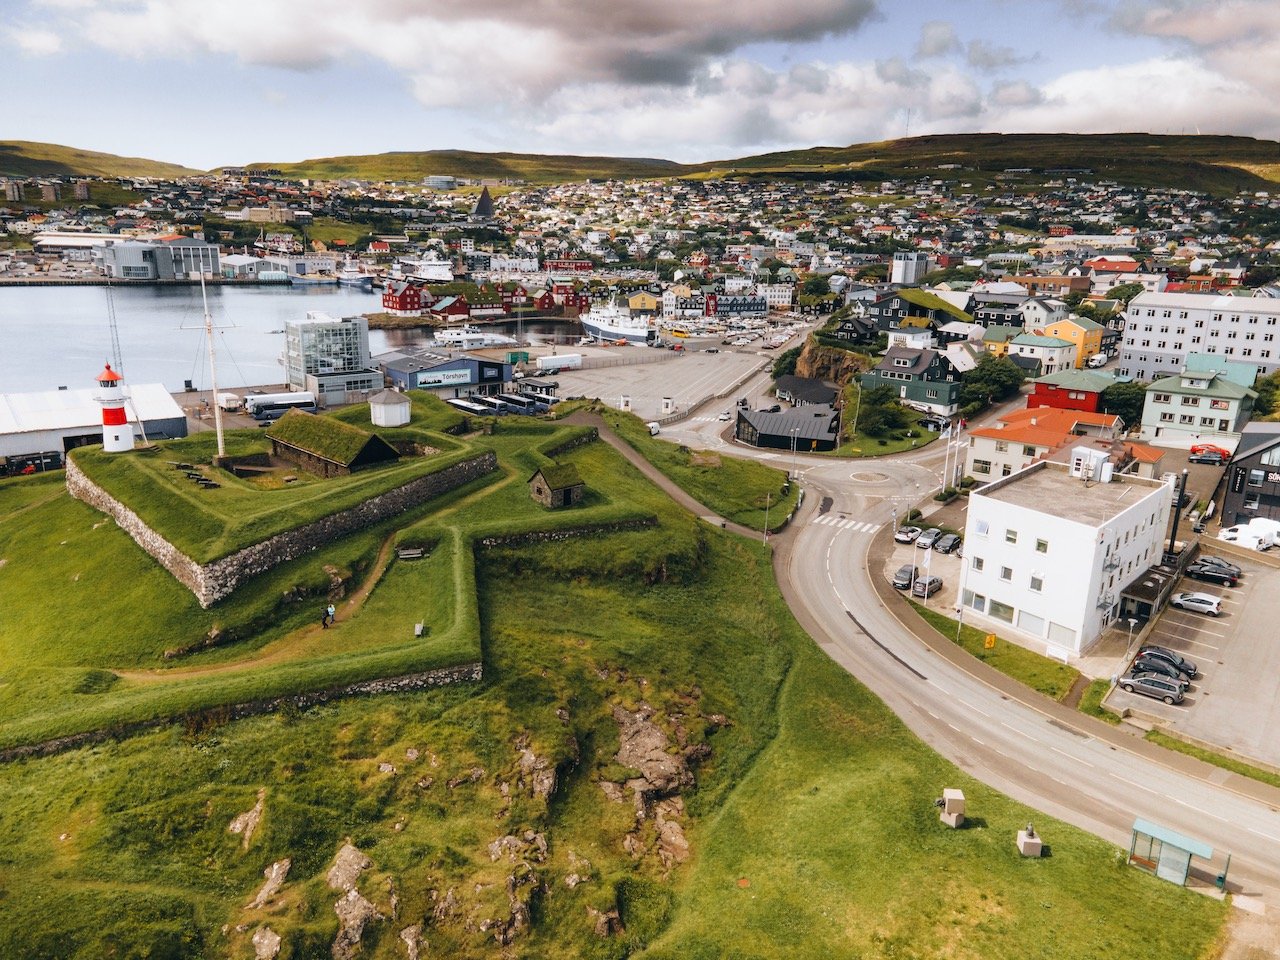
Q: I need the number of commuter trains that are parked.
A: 0